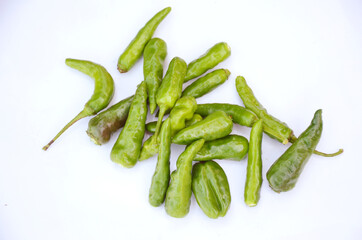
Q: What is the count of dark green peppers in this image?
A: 2